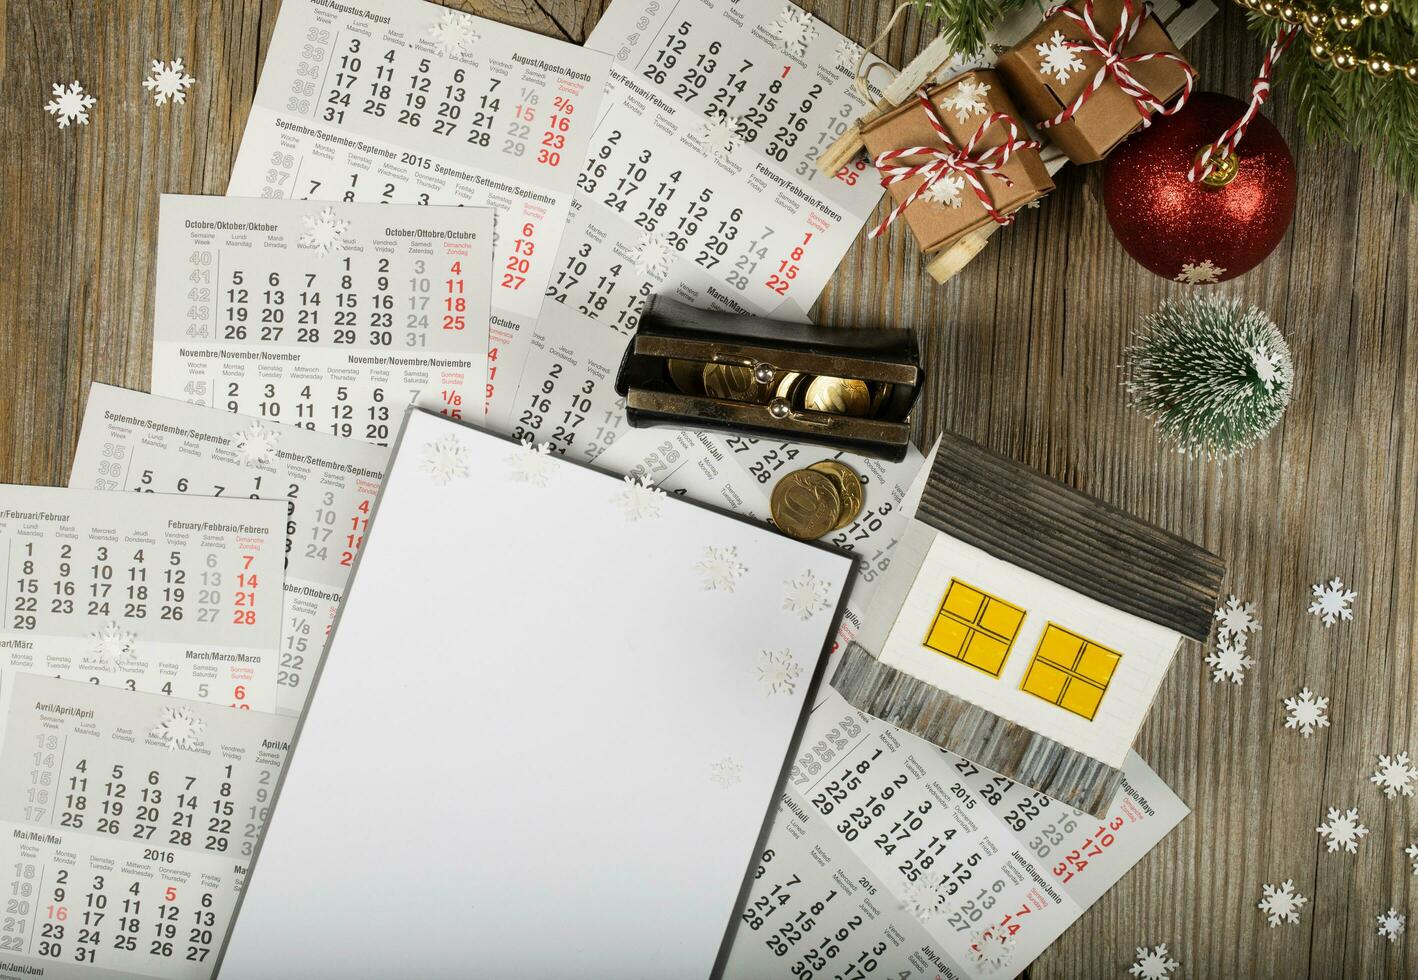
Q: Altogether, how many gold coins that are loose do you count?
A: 2